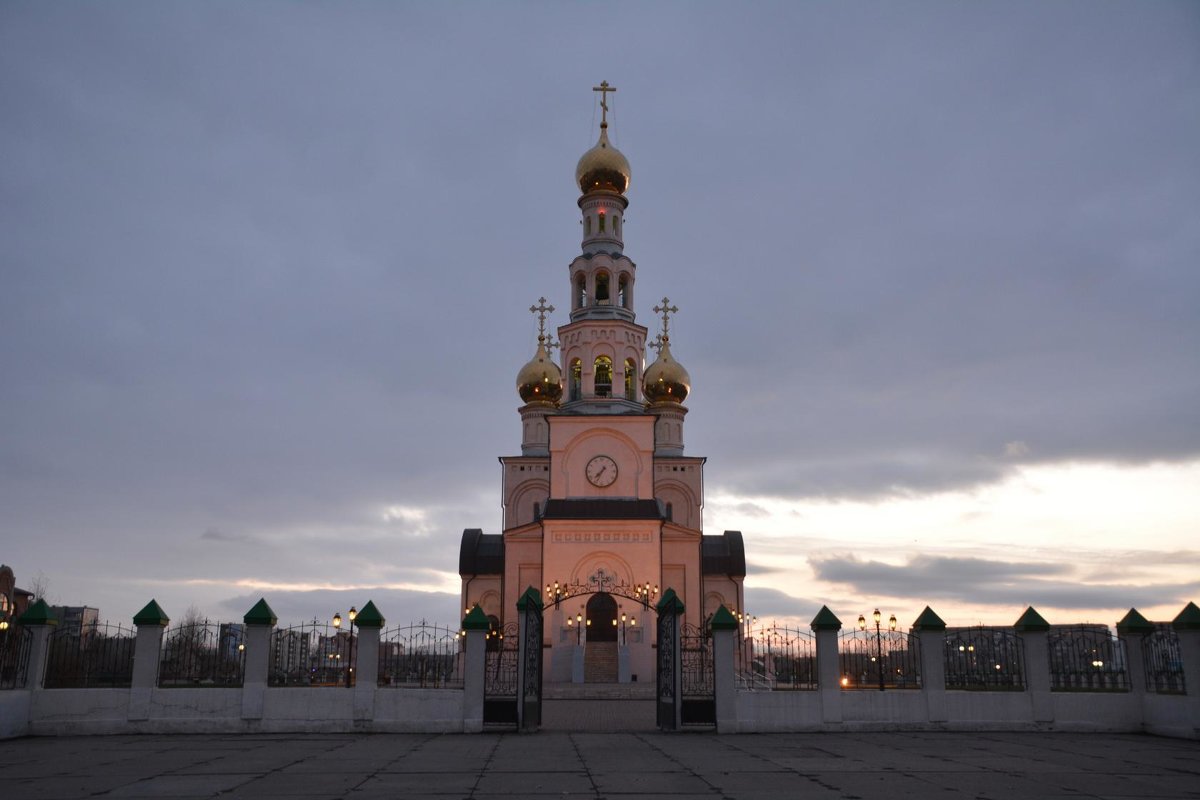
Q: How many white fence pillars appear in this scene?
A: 13